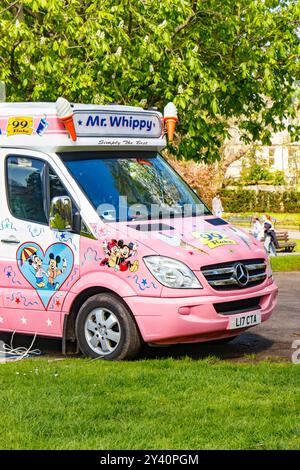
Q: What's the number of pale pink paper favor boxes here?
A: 0